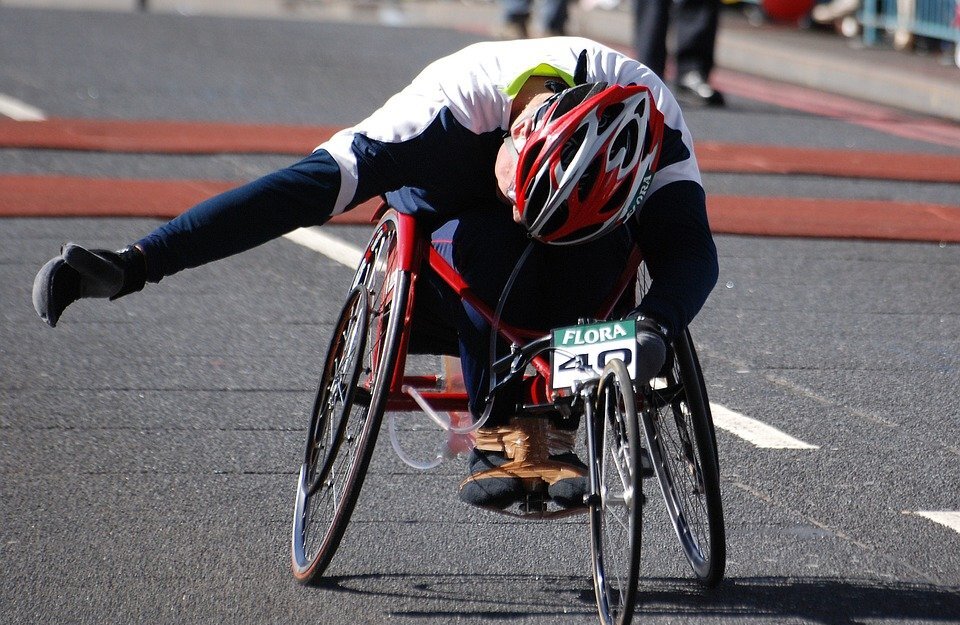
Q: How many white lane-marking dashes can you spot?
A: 4